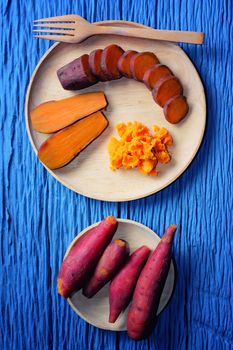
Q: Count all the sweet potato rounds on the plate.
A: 7